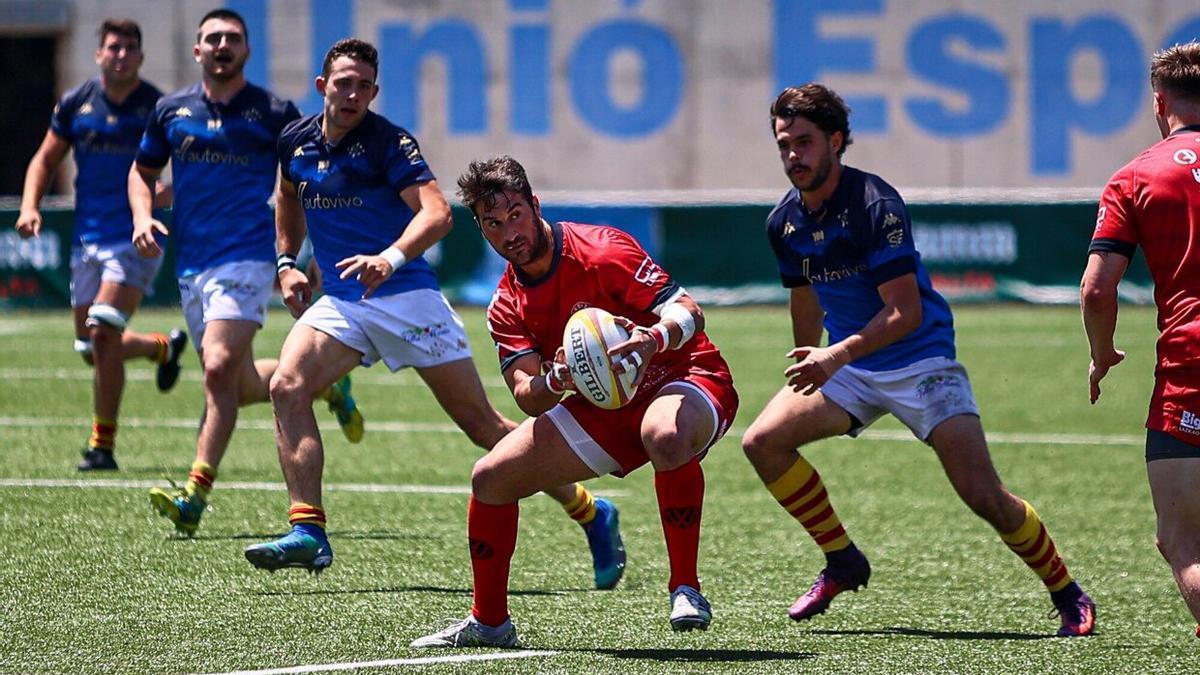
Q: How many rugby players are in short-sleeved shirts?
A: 6